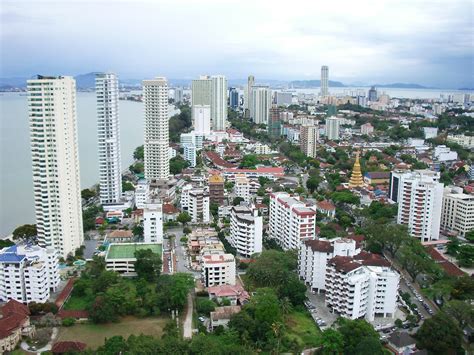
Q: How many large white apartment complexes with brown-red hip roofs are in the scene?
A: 2